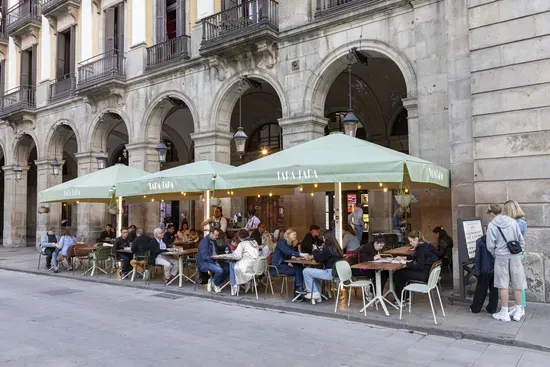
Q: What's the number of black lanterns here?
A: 6